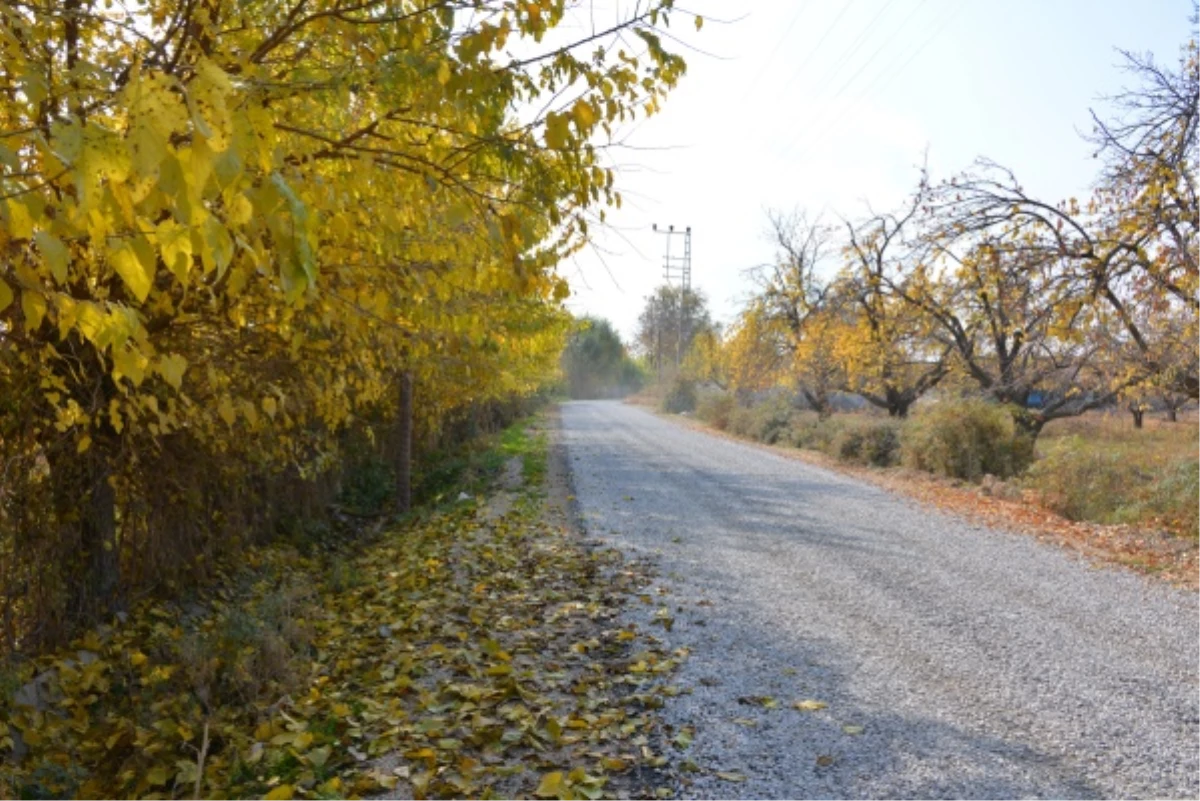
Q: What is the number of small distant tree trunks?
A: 2